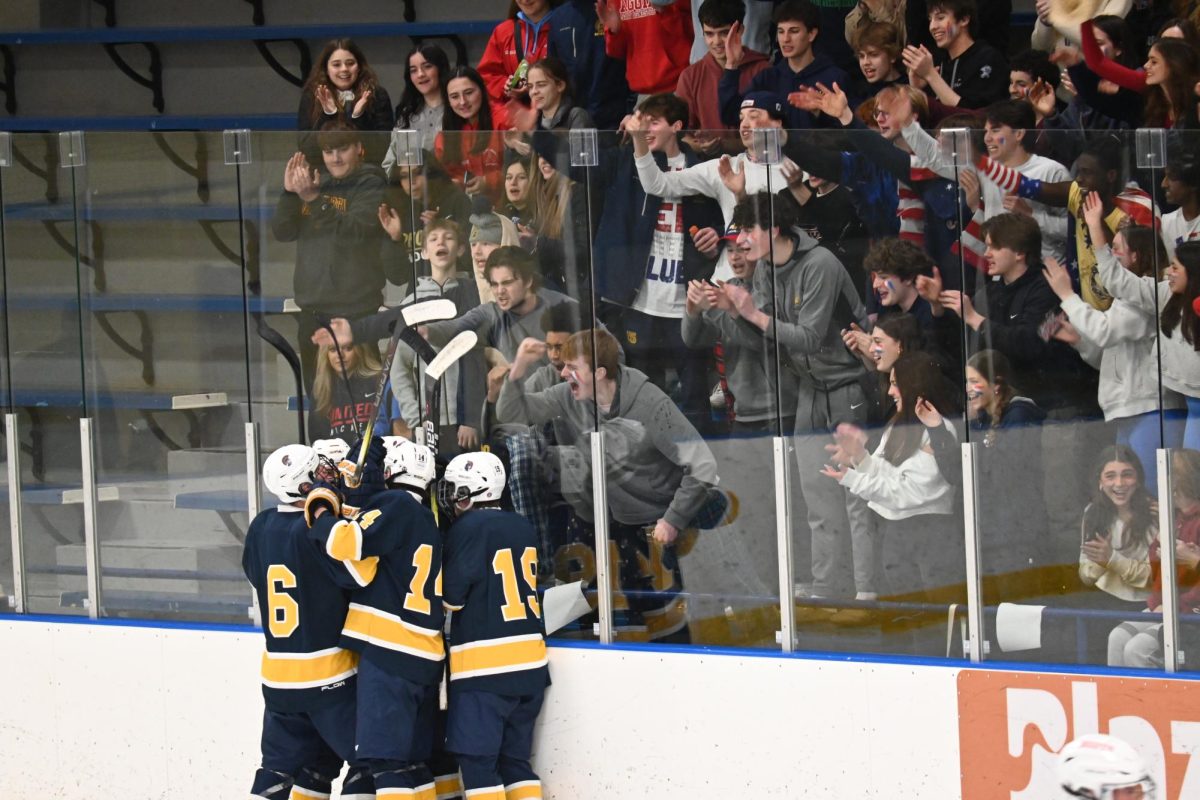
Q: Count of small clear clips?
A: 8